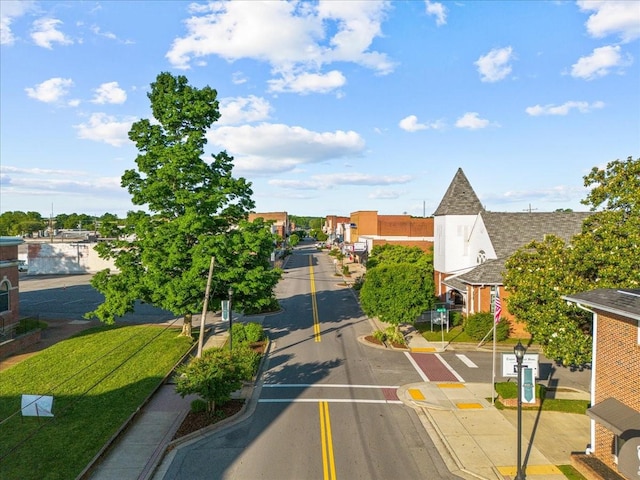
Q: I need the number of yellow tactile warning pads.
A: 5